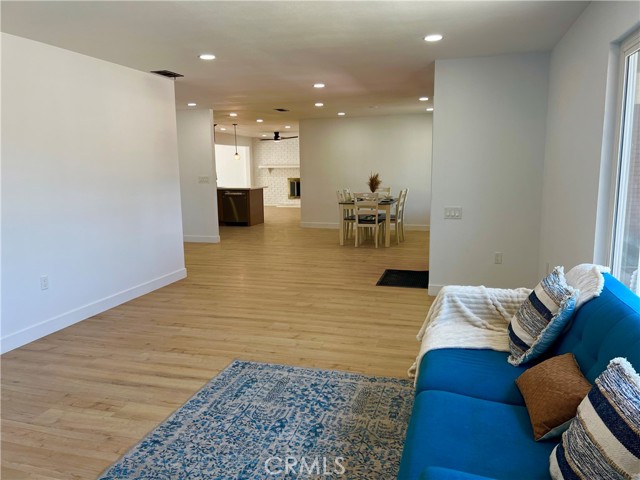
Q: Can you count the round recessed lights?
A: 13